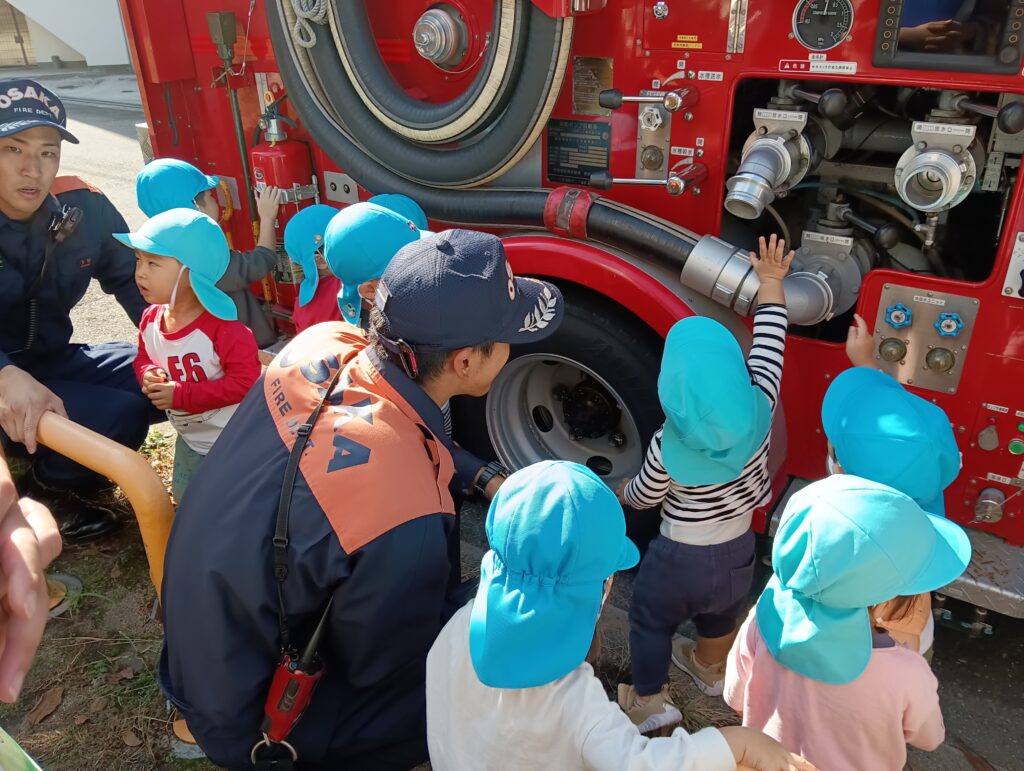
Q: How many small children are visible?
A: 9